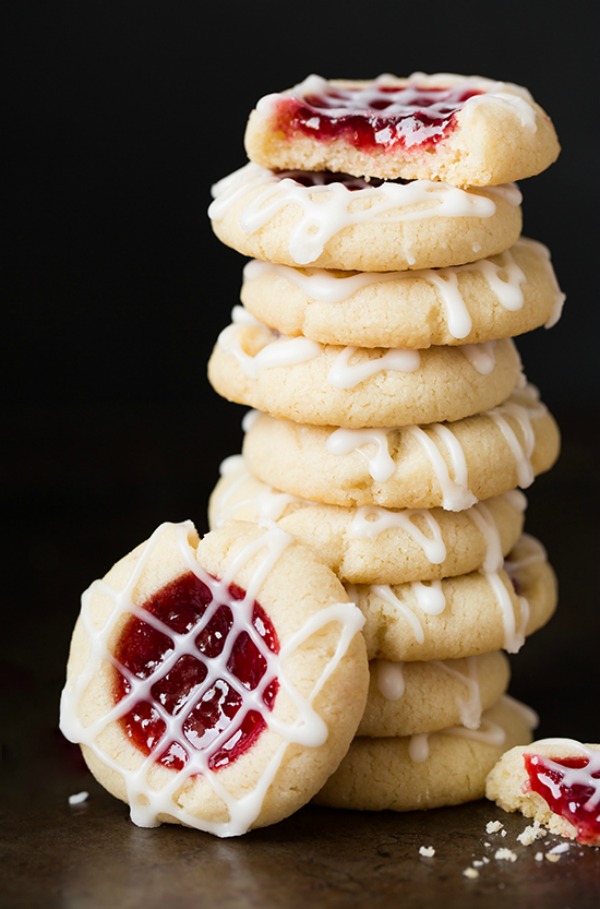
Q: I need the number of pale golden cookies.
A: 11